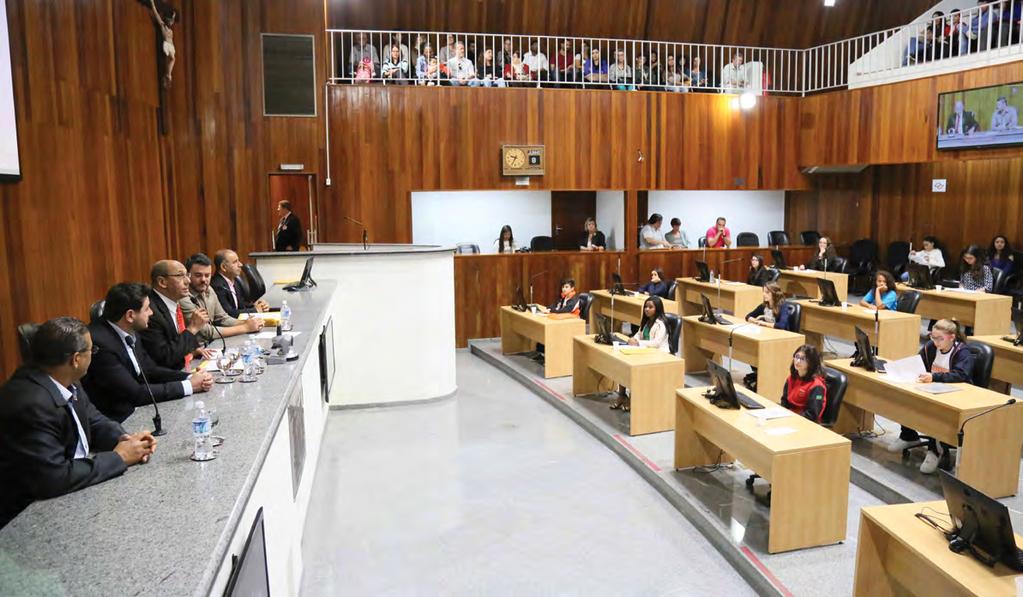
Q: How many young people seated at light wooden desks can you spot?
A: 10